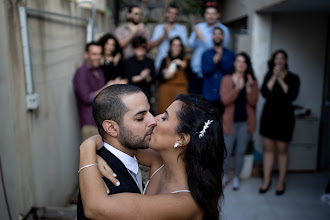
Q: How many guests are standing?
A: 10